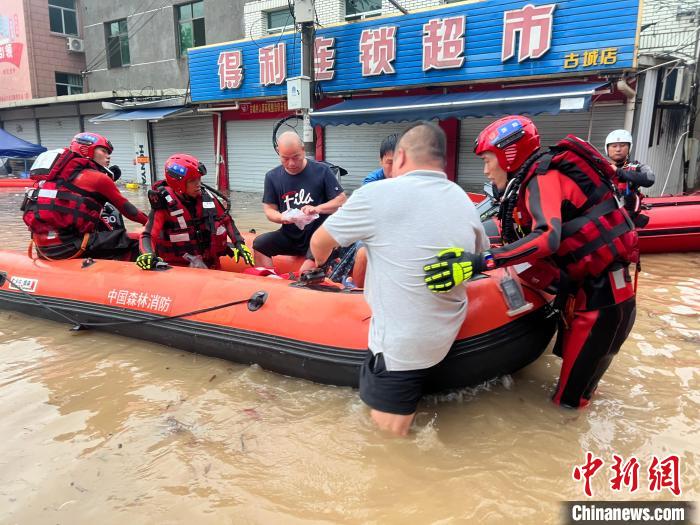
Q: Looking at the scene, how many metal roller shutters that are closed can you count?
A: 7